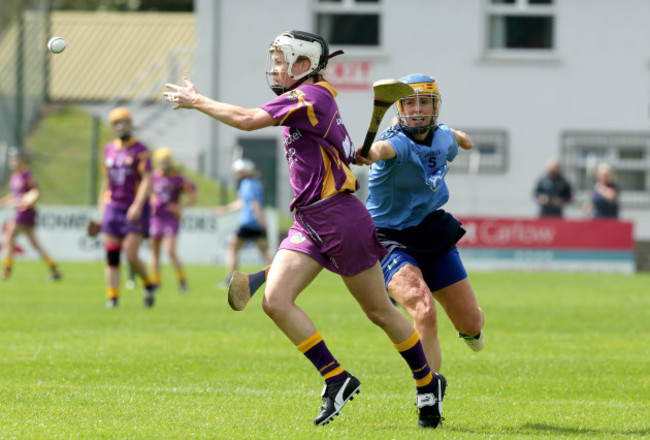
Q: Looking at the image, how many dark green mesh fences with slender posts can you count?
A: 1